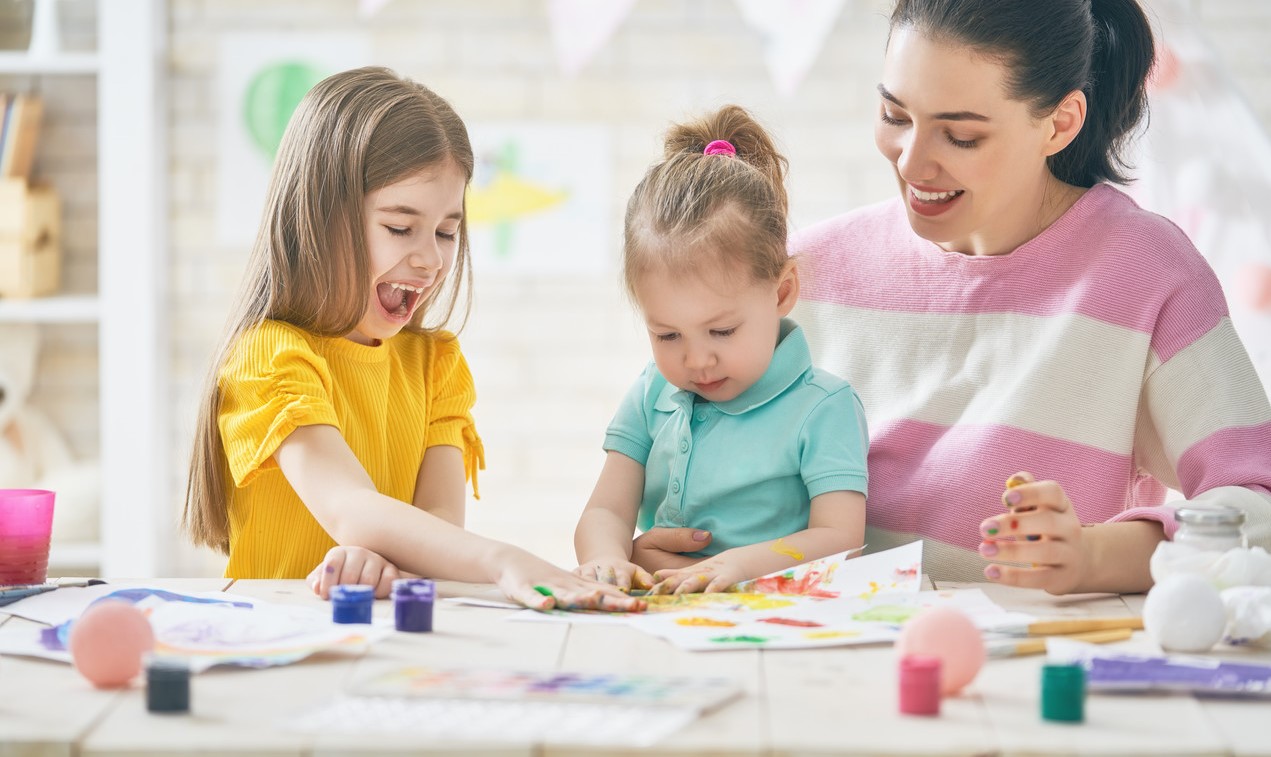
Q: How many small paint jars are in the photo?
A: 5